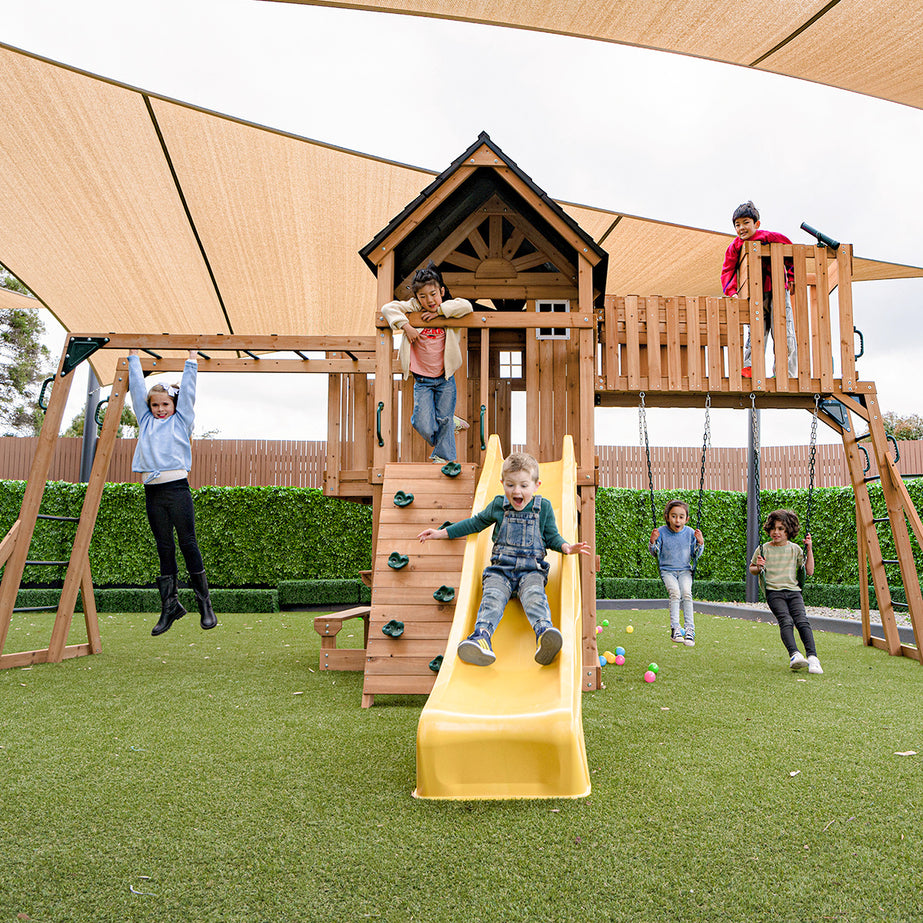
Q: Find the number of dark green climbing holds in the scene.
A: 7